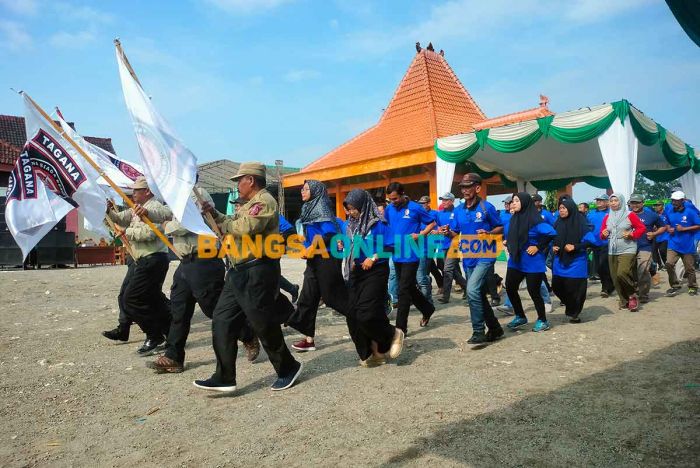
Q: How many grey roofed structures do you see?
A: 1